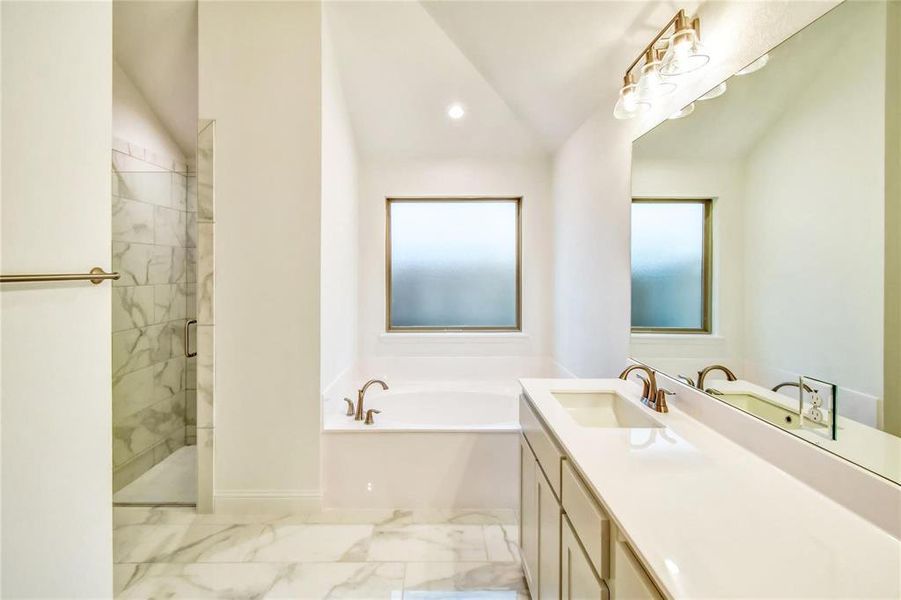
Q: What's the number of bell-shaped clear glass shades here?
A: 3